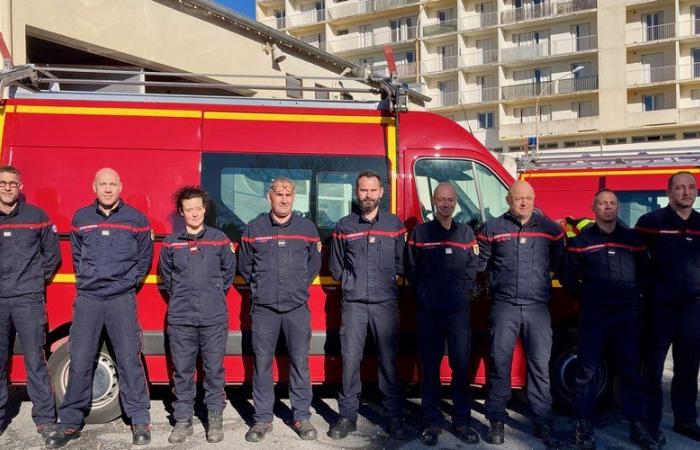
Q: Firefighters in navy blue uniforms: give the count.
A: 9